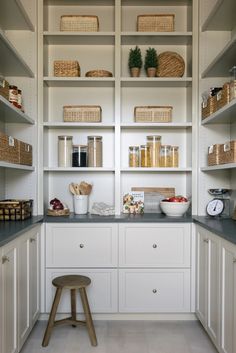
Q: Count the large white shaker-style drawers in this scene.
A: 4